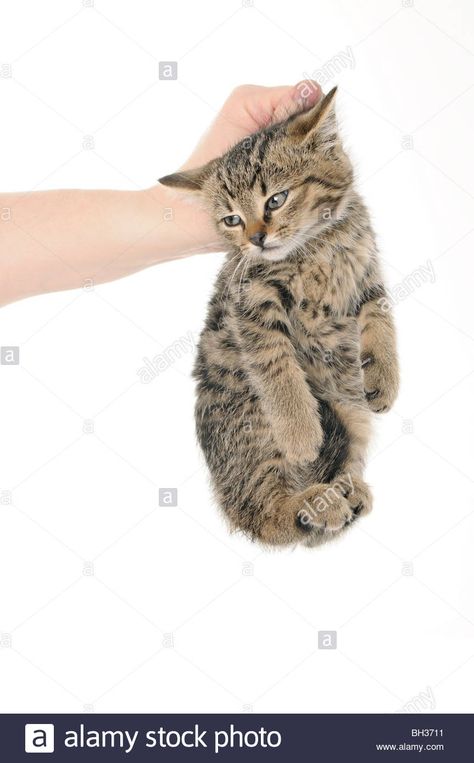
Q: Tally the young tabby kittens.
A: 1